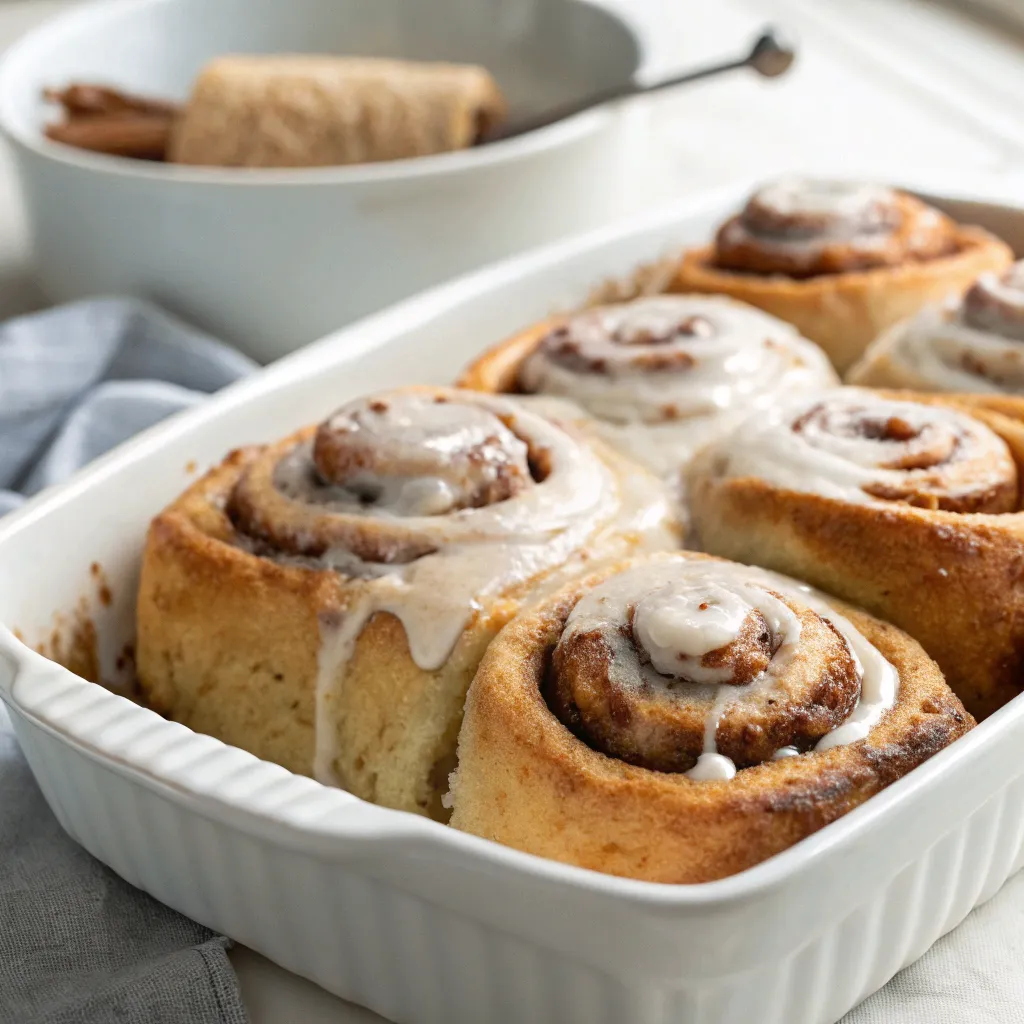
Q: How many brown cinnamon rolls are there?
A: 6